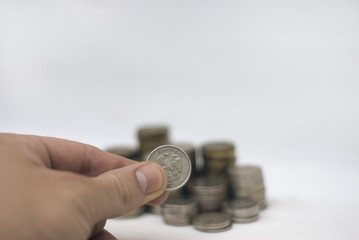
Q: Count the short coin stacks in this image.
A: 3